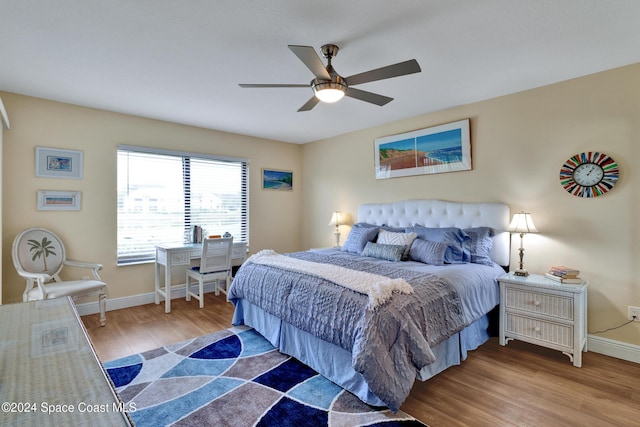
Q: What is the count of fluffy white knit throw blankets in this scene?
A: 1